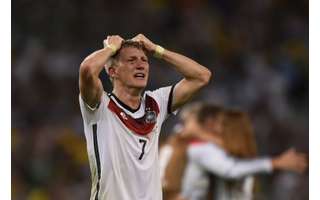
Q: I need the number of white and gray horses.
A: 0